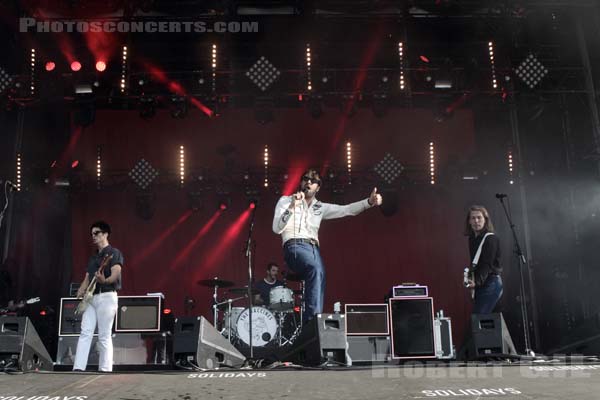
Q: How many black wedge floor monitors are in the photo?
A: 4